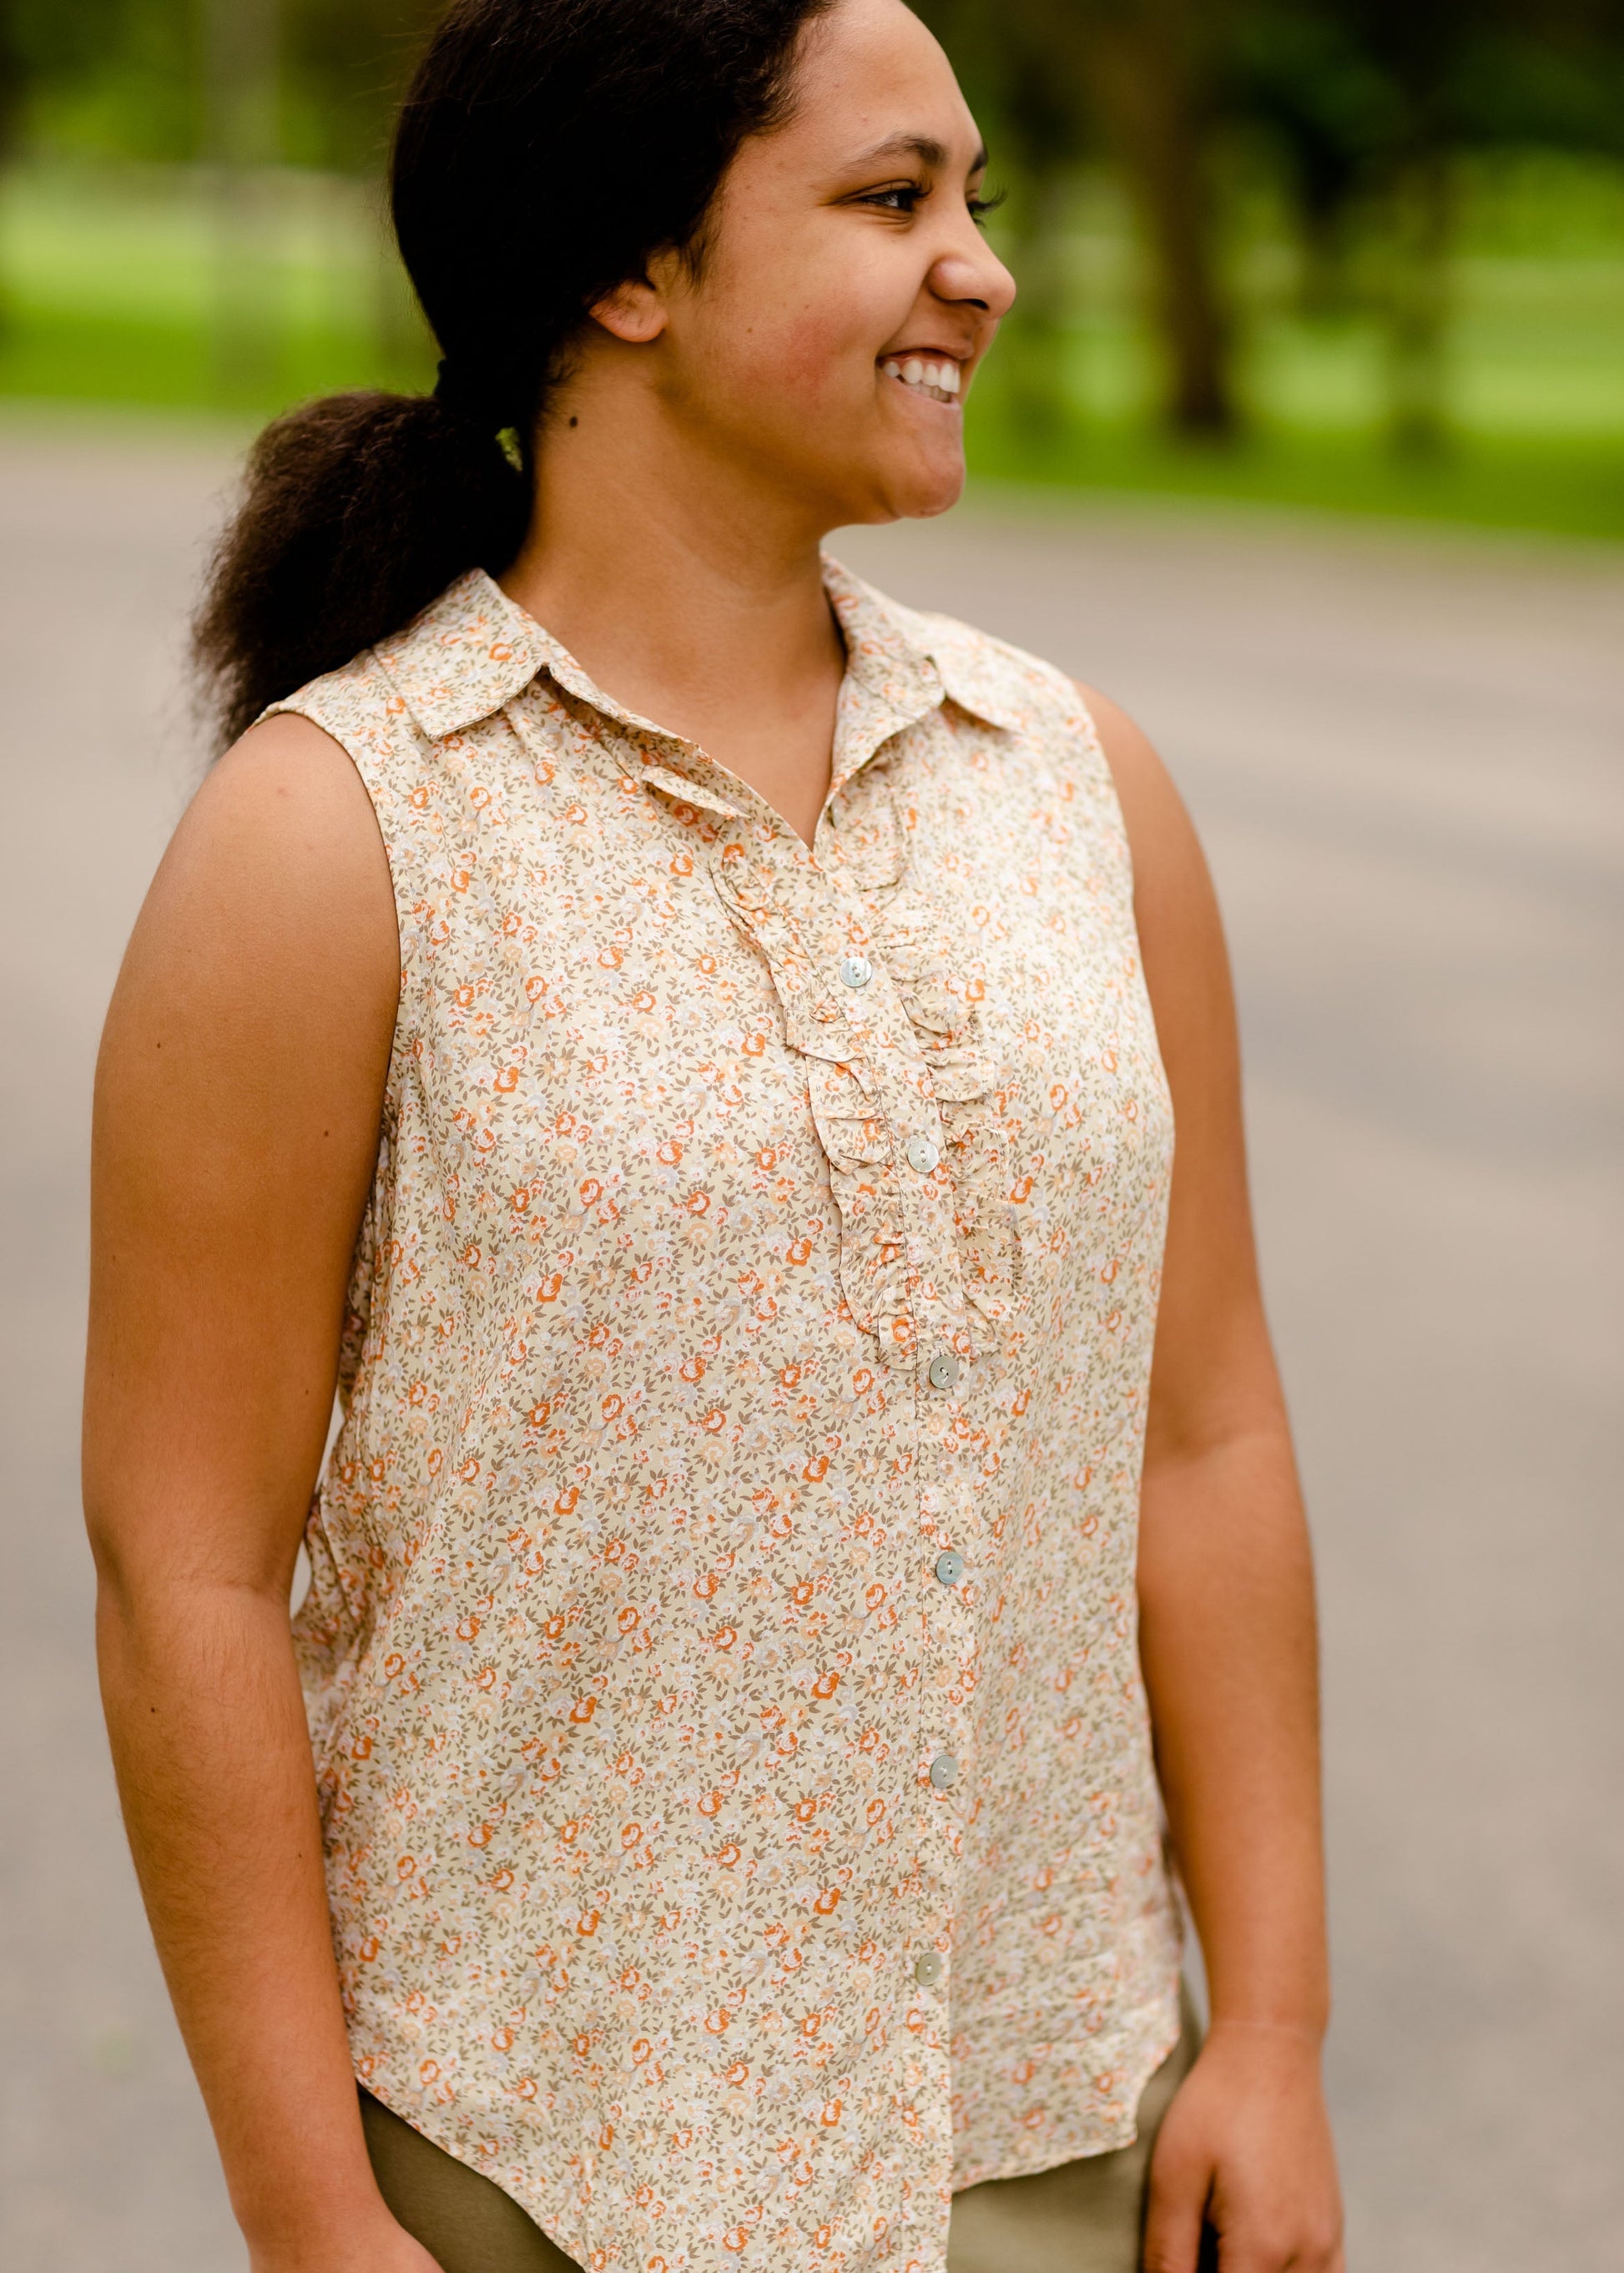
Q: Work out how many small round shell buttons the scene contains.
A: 6